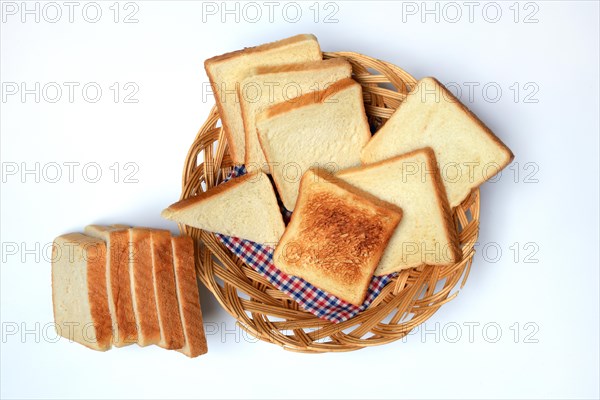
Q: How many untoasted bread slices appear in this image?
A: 11